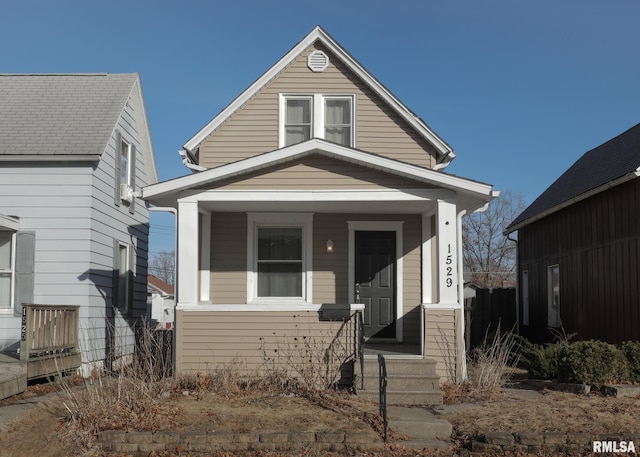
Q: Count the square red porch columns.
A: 0